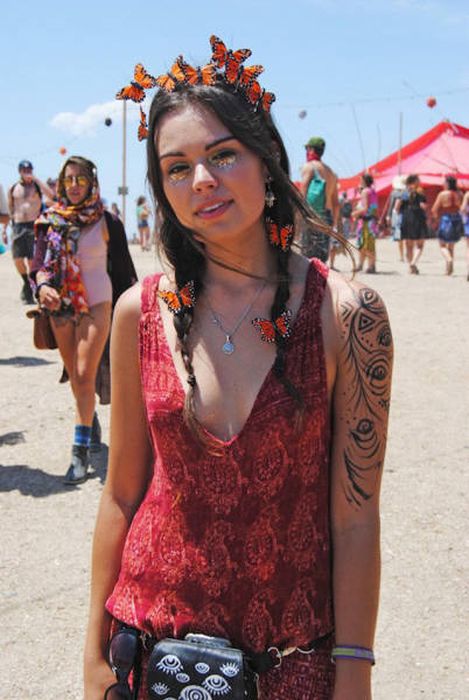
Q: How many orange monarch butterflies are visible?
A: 10